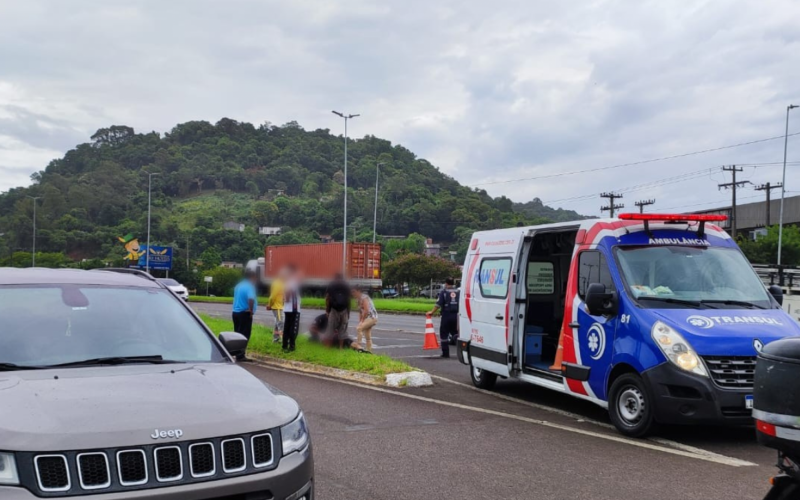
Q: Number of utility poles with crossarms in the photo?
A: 4